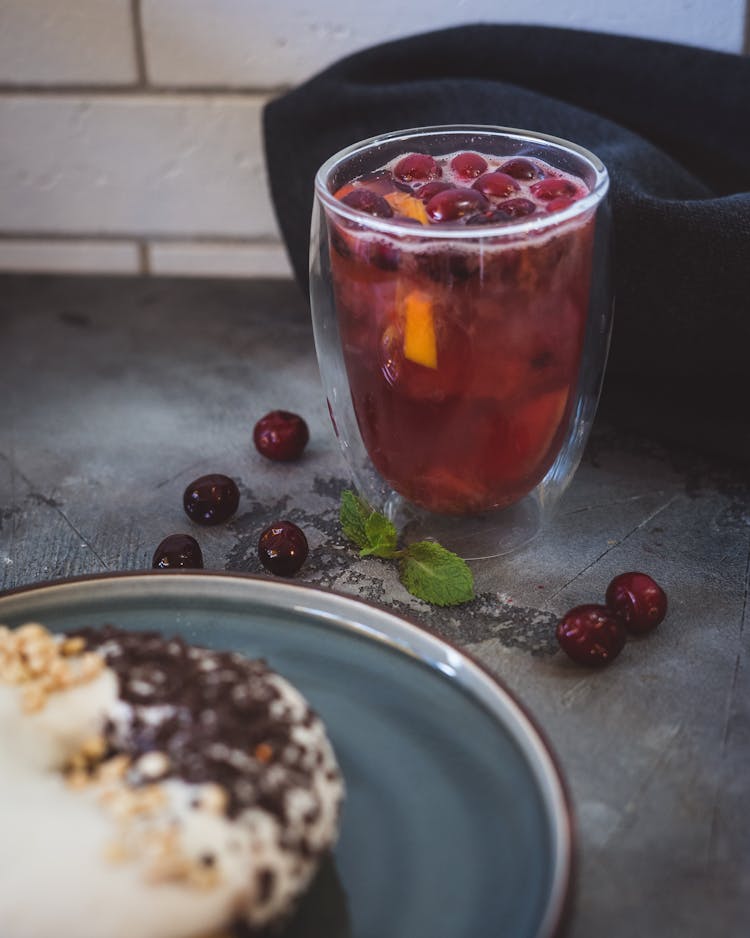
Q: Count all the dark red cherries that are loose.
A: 6